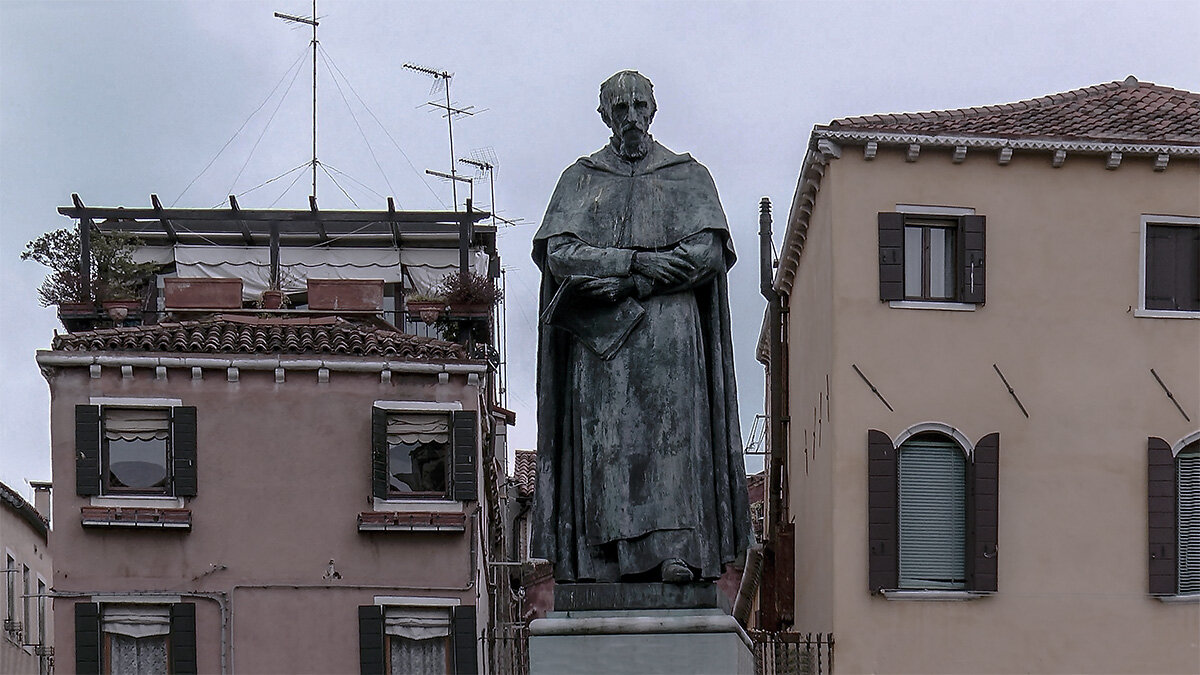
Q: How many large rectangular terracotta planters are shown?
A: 2